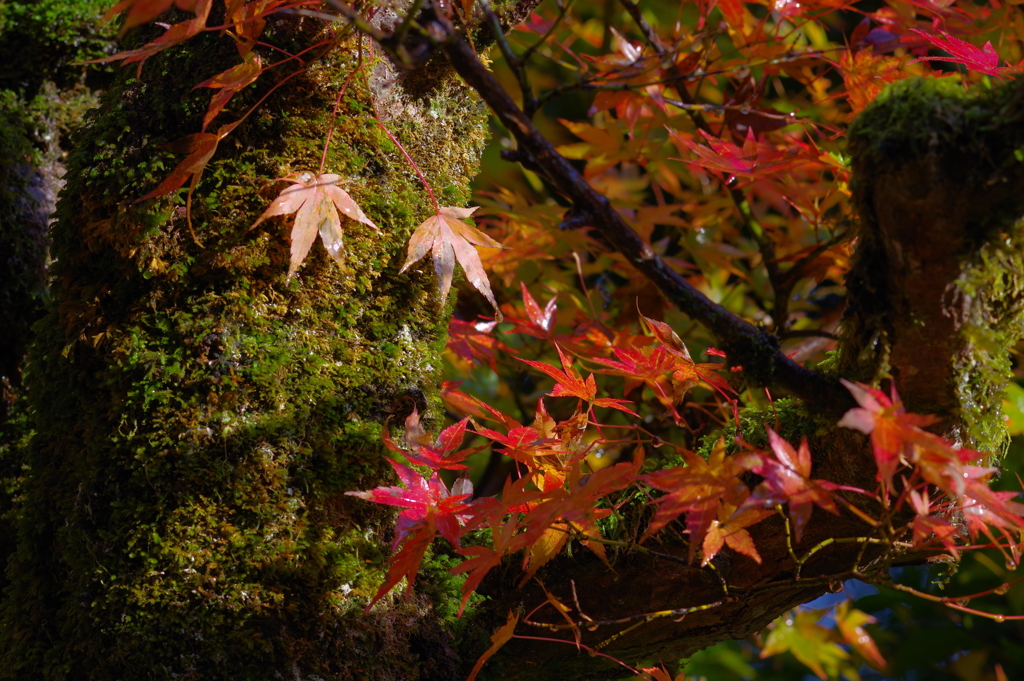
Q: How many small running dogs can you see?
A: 0